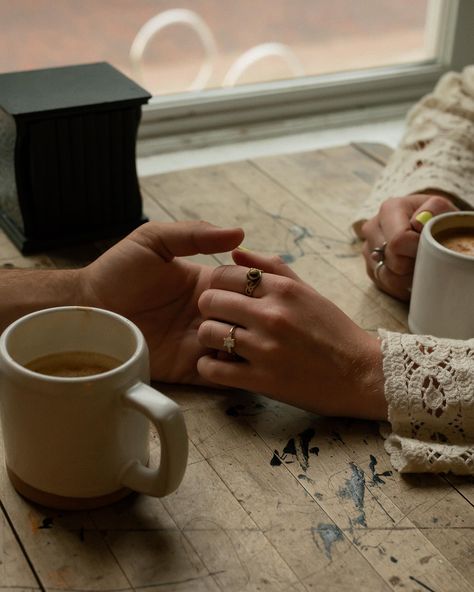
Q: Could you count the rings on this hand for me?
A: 2